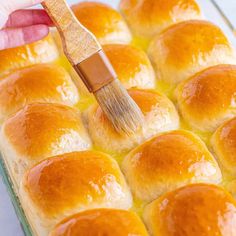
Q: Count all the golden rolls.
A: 14